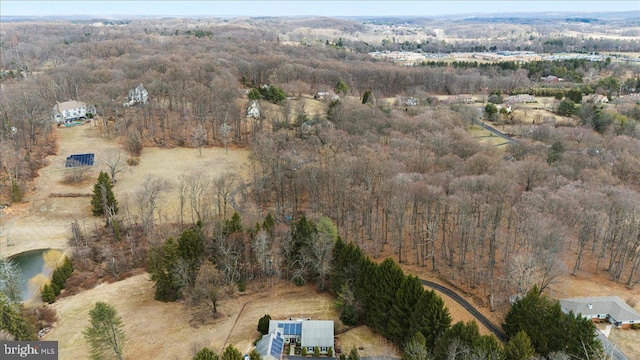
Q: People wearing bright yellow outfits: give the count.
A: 0